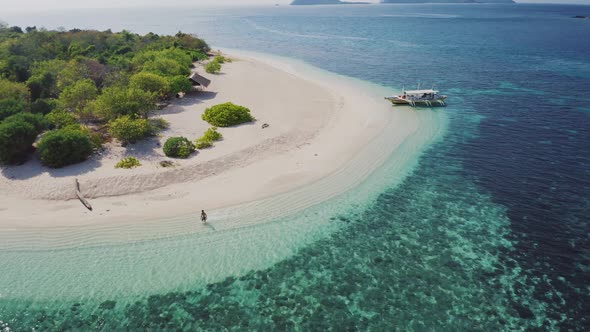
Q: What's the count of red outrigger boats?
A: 0